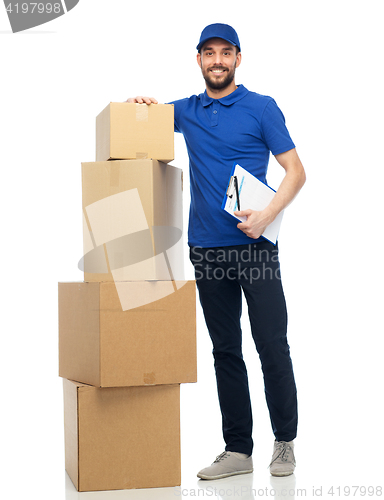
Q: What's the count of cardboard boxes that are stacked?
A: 4